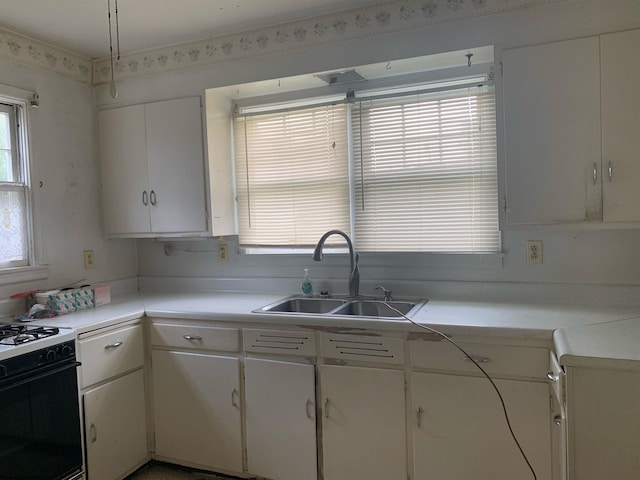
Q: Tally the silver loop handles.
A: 14